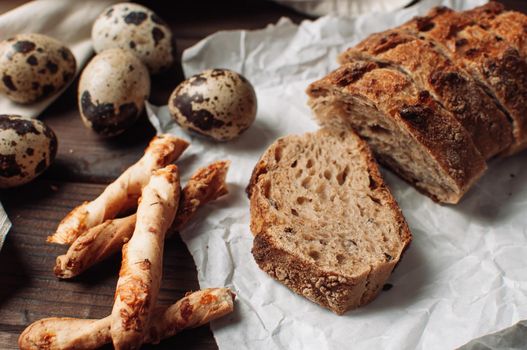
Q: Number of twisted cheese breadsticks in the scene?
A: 4